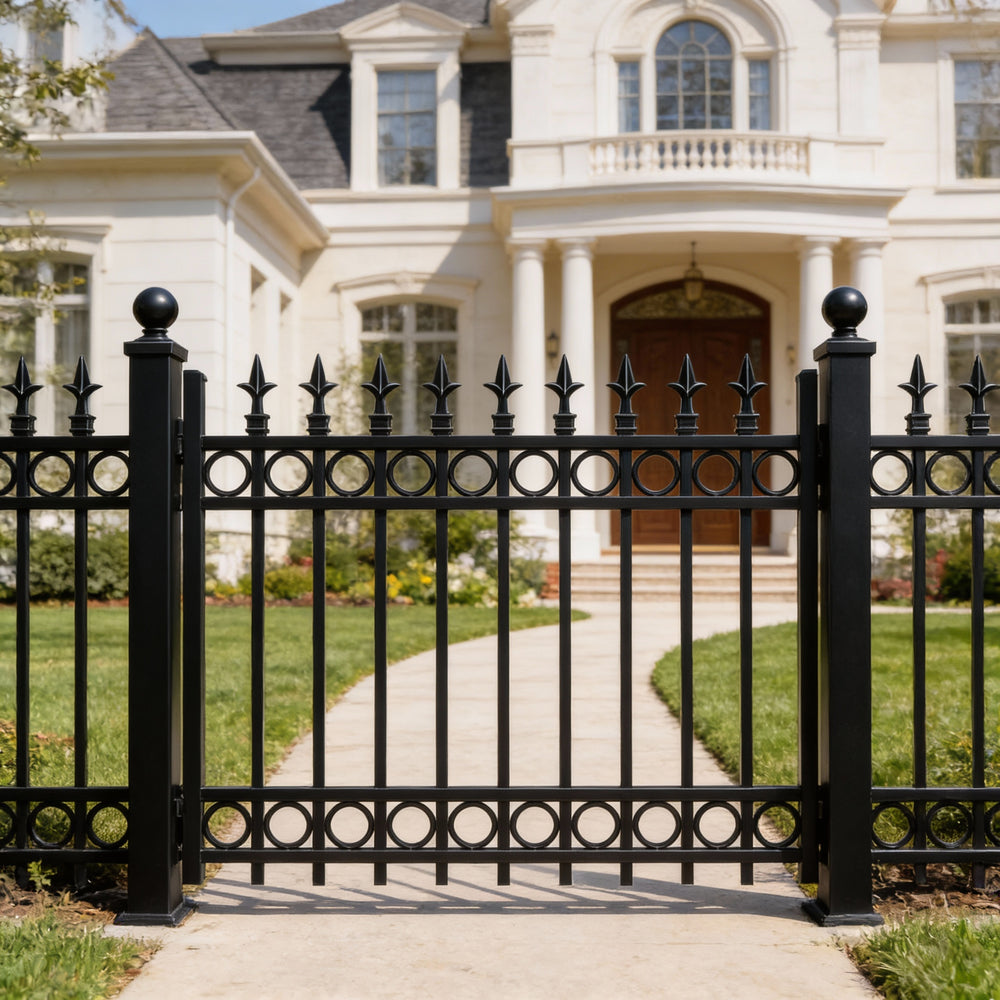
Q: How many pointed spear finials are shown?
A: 13